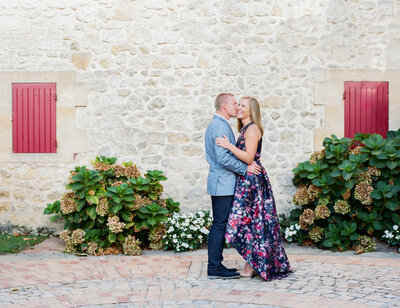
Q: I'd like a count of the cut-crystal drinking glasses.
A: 0